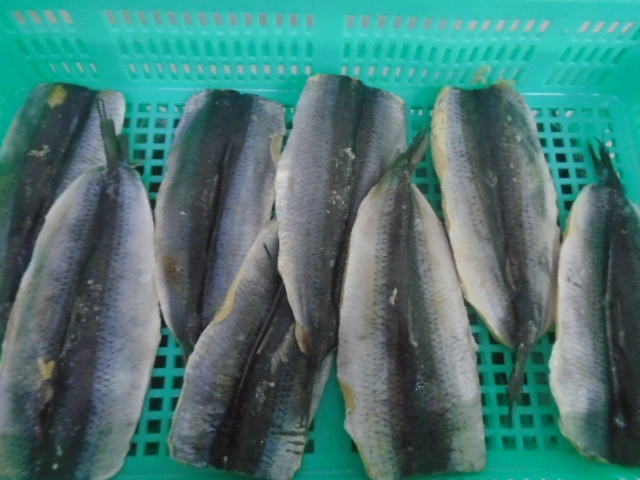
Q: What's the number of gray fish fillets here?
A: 8